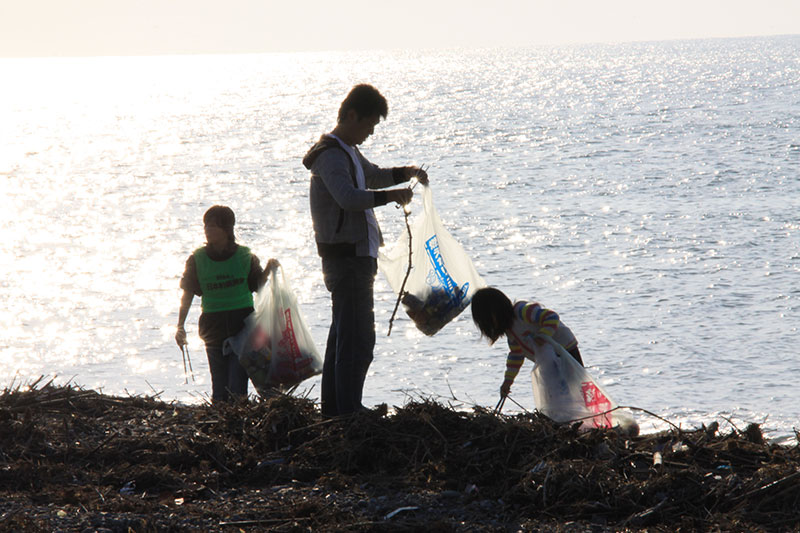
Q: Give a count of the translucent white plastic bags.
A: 3